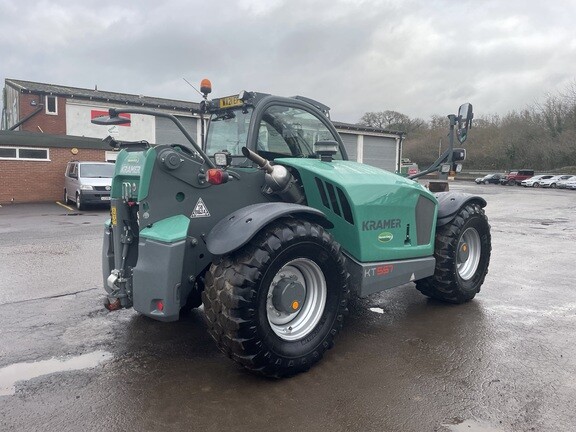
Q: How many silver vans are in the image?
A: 1